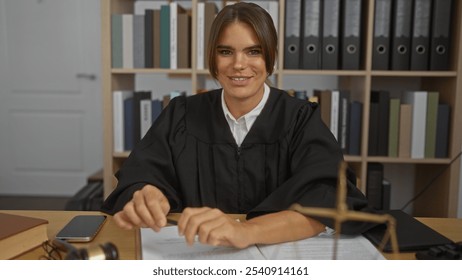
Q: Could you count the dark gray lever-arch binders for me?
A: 8